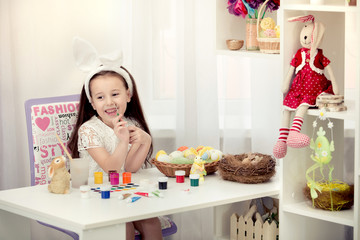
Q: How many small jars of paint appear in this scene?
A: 9